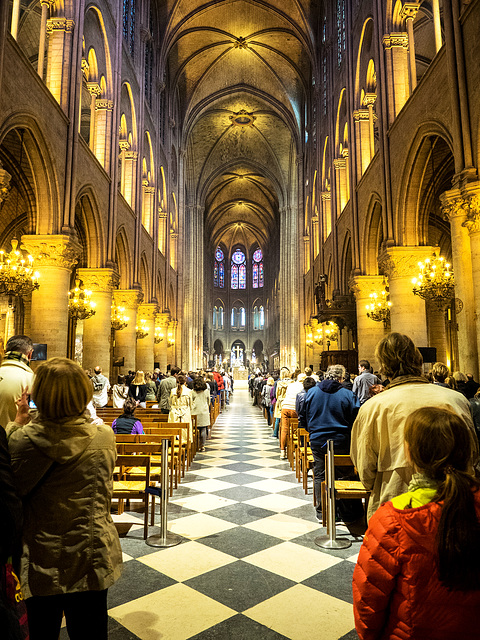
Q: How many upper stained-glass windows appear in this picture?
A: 3